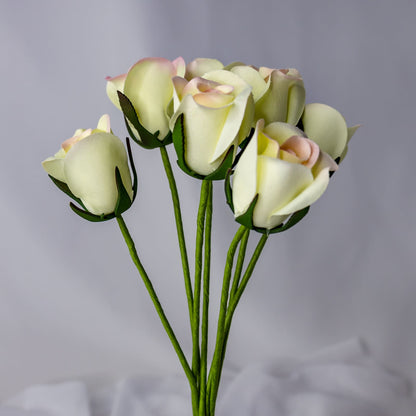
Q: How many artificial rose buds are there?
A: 7